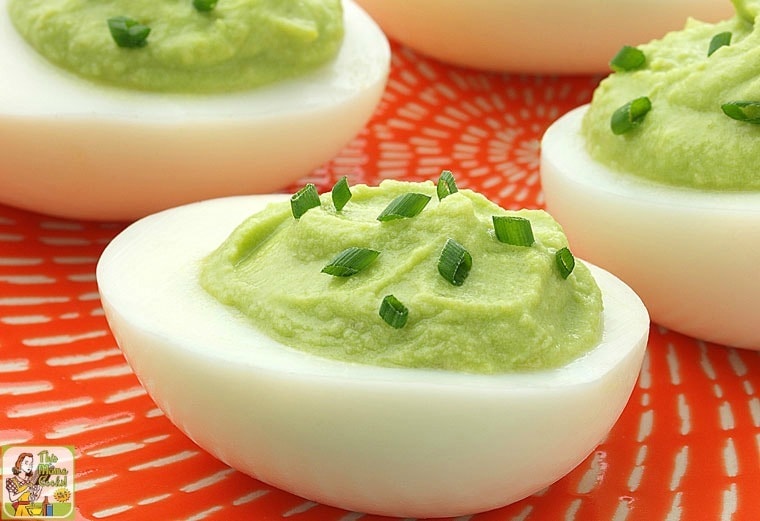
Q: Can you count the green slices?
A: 15